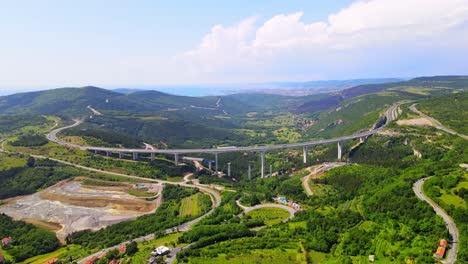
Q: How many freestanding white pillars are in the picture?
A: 3